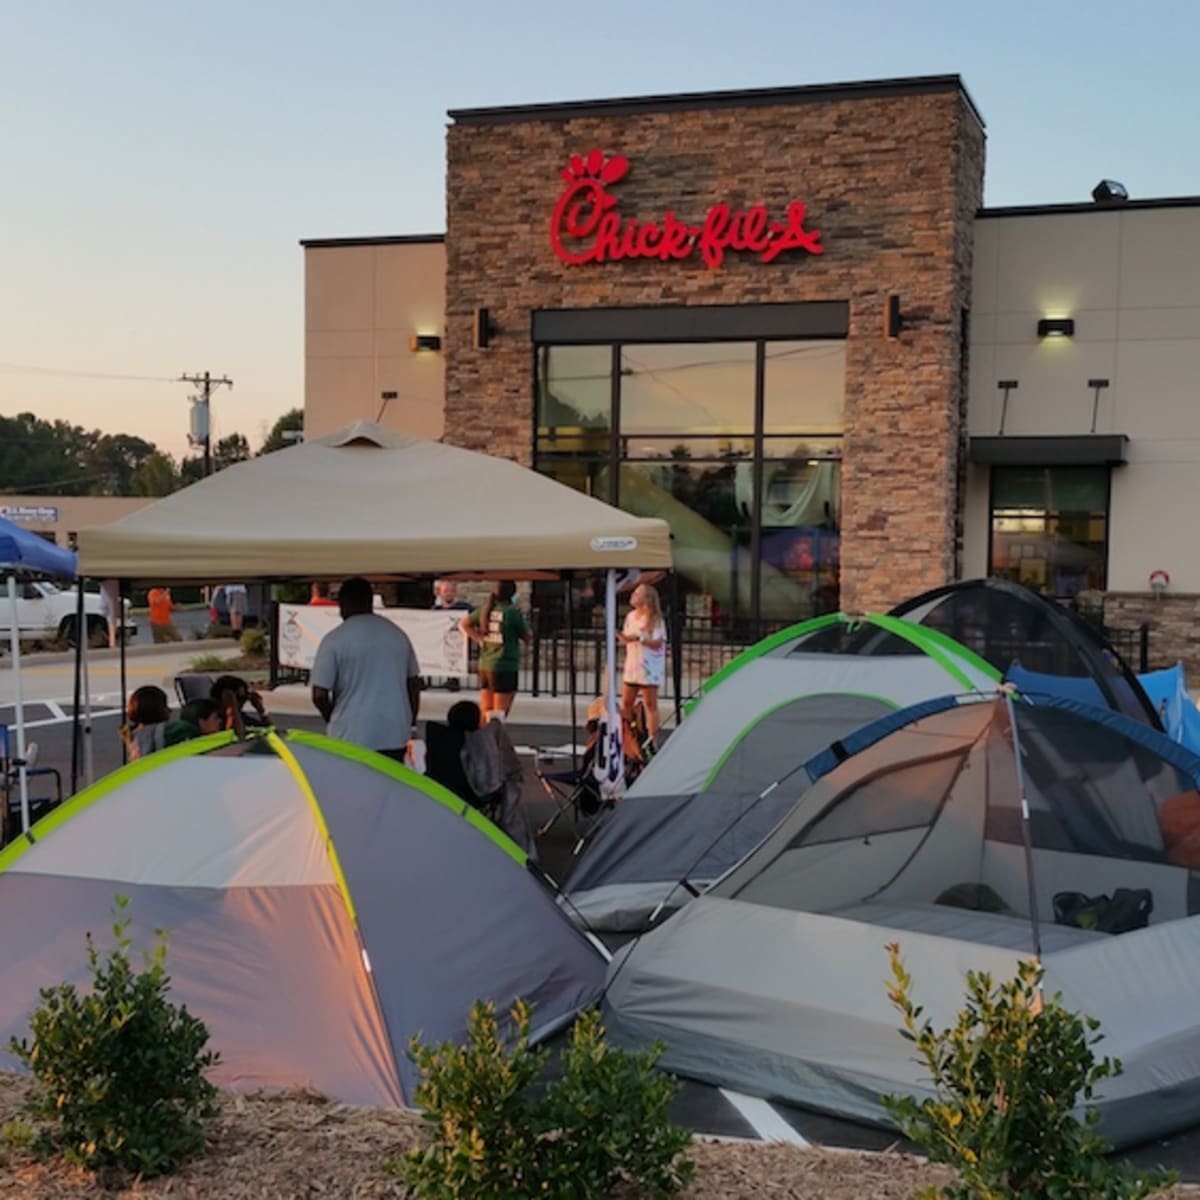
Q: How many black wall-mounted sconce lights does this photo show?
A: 4